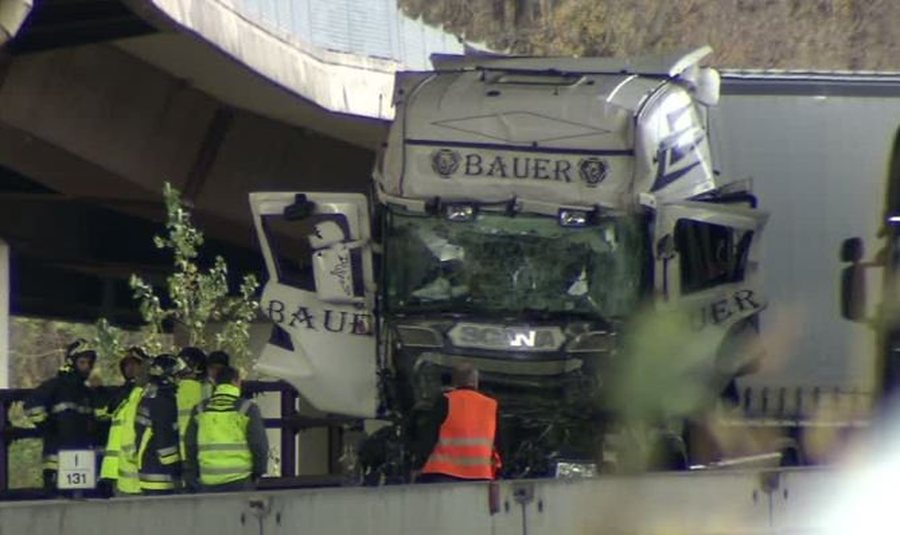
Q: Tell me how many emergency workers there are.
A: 7